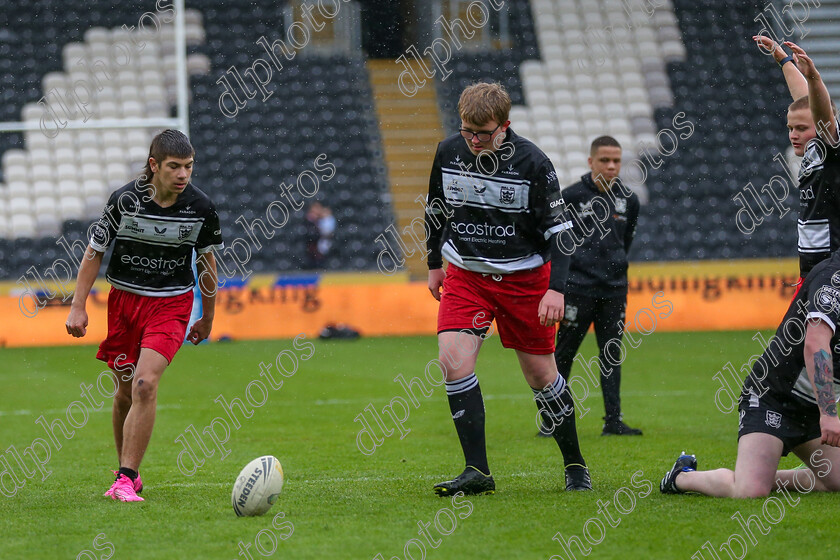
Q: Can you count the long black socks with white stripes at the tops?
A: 2